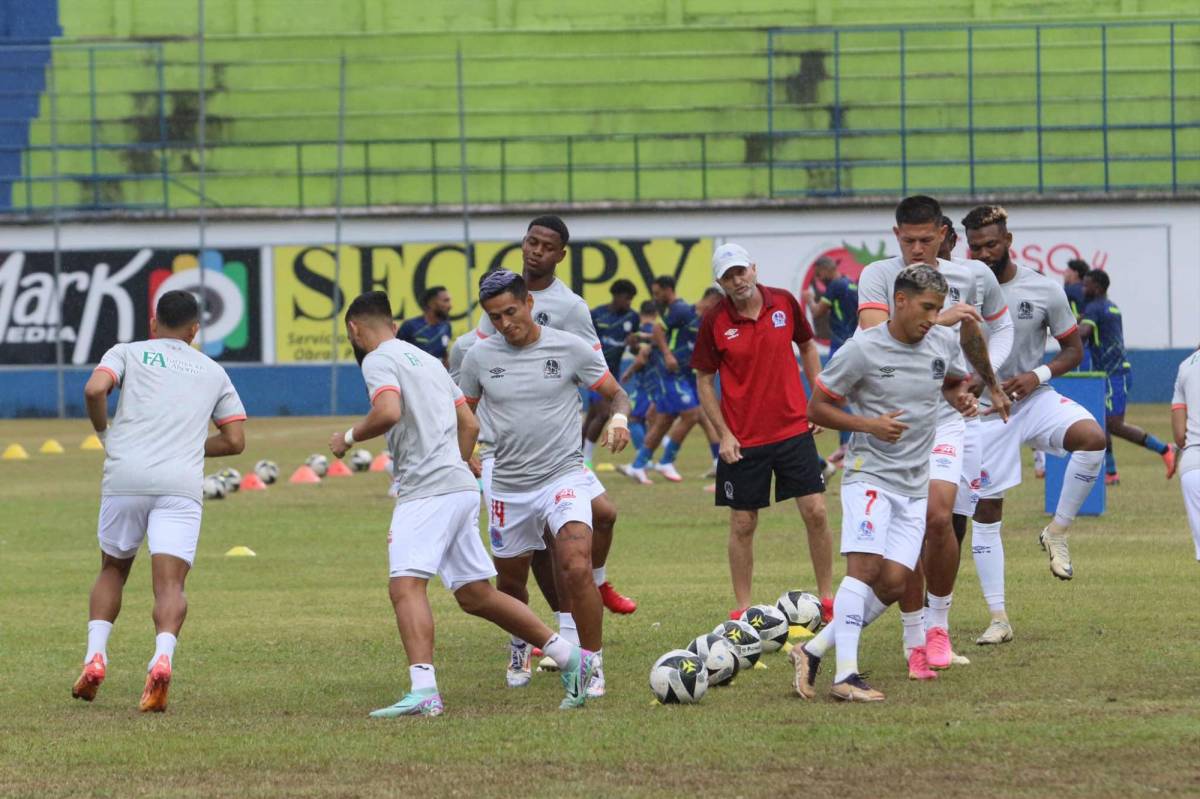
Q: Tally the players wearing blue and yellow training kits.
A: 8